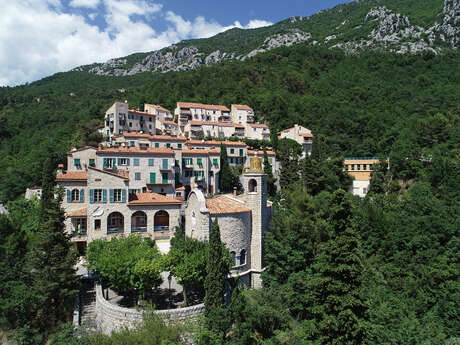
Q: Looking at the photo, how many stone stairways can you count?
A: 1